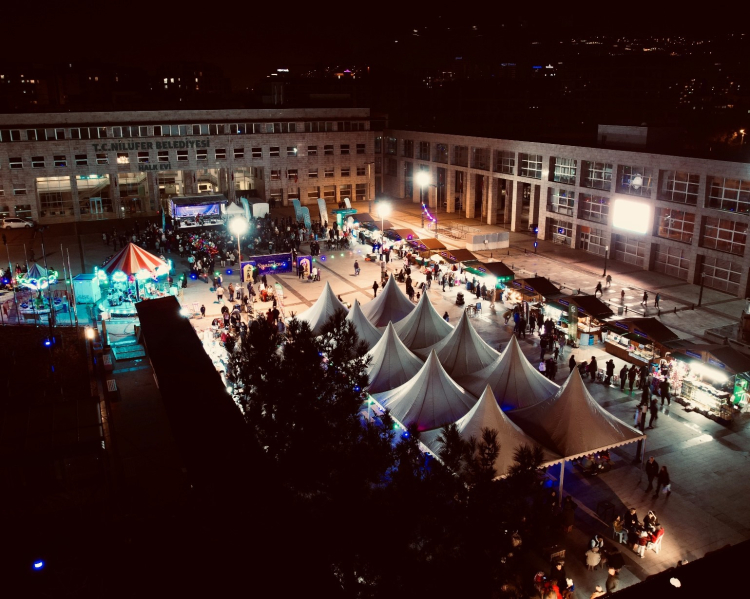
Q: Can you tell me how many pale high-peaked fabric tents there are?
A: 10